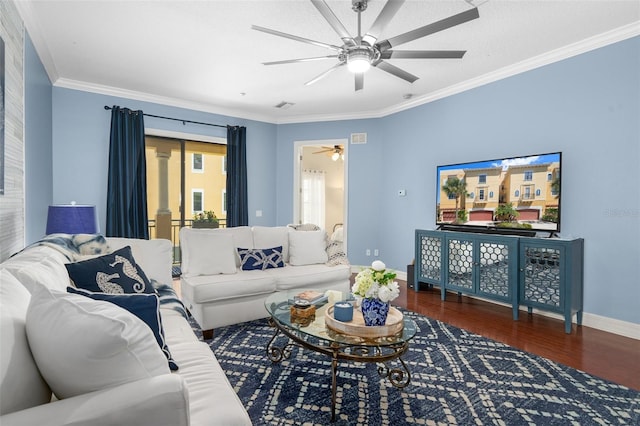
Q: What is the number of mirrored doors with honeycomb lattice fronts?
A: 4